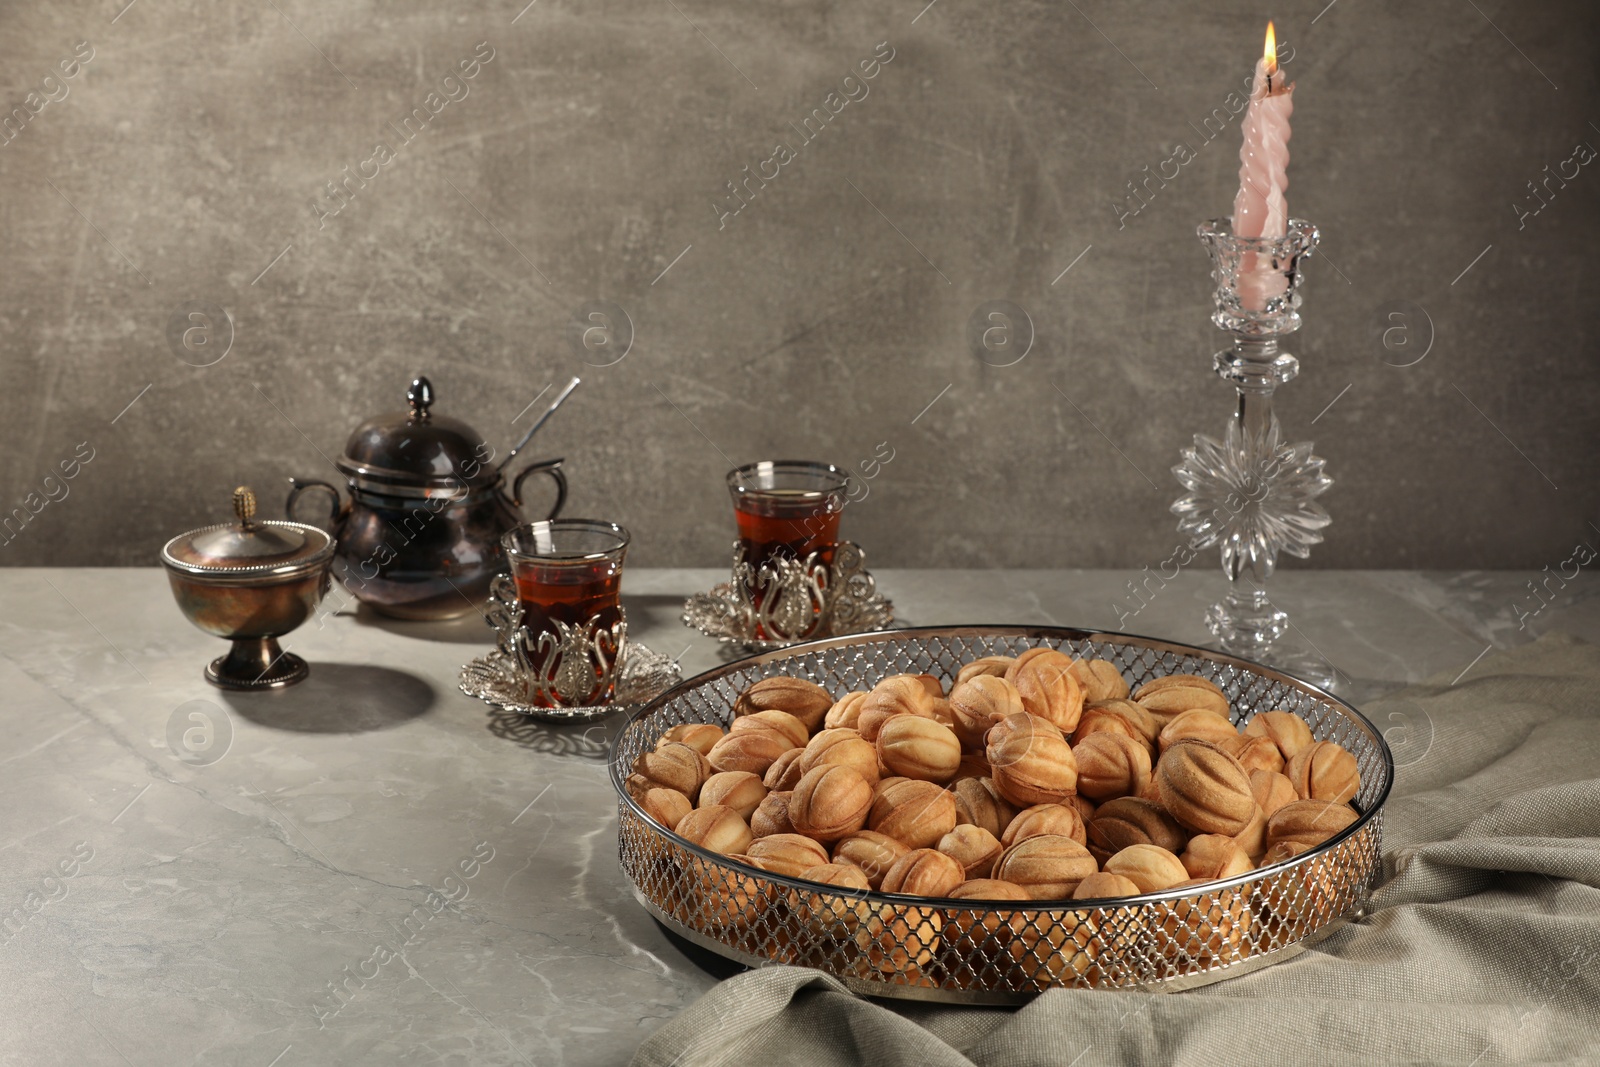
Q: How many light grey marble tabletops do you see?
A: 1